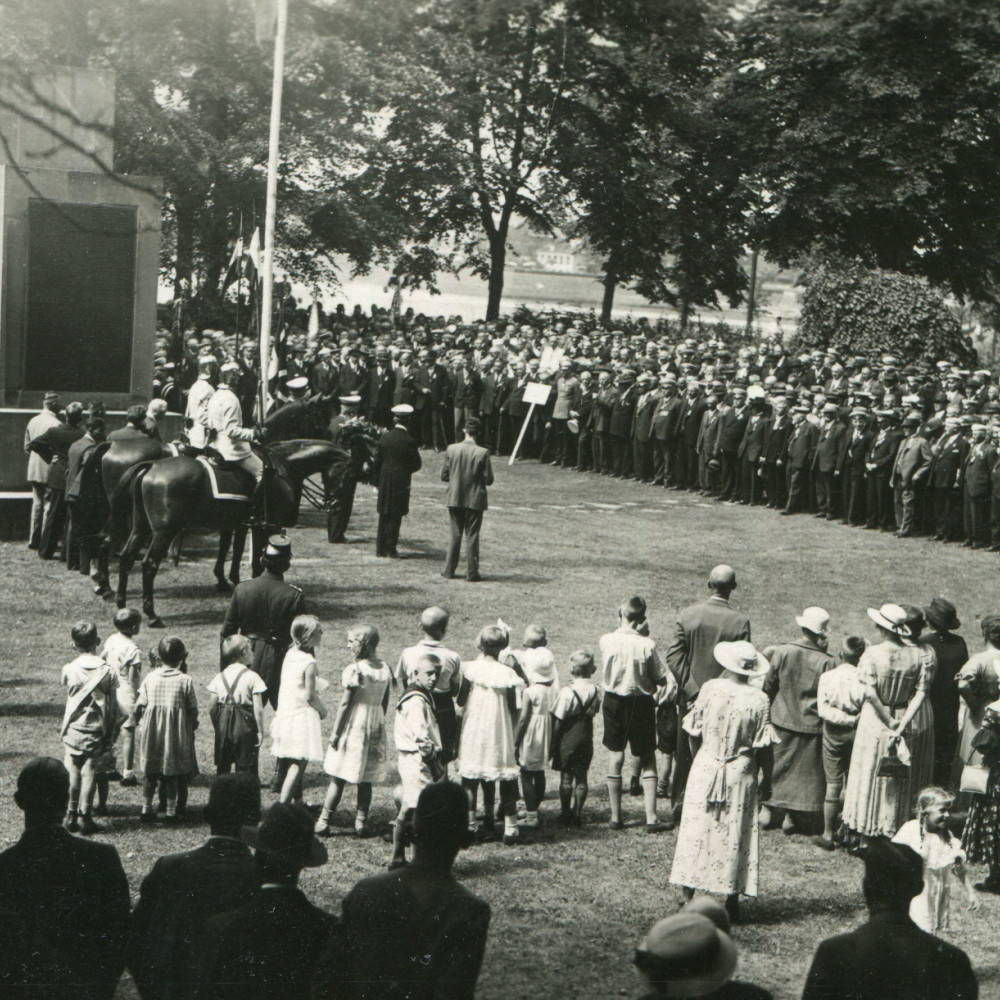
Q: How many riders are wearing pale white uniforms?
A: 2